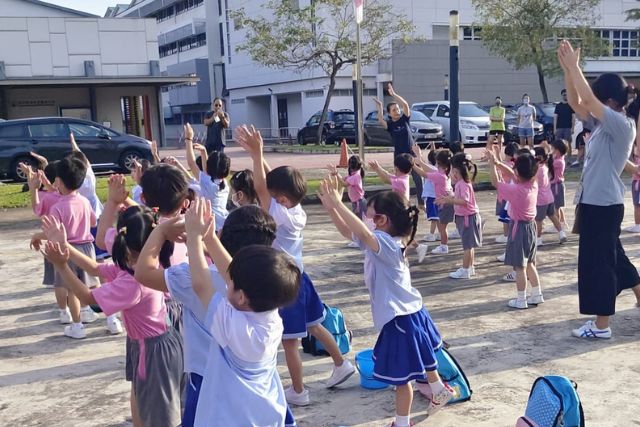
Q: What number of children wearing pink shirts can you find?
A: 13